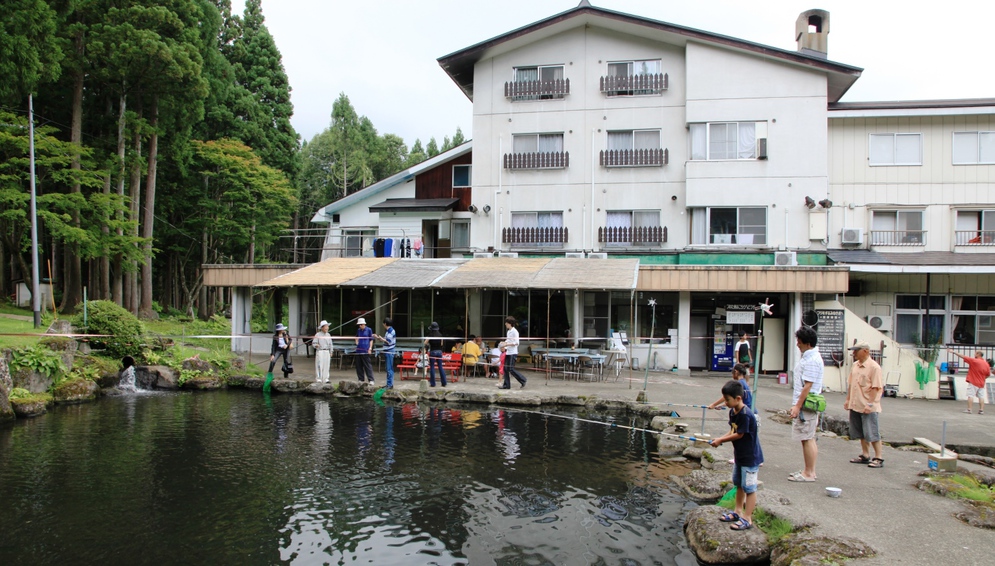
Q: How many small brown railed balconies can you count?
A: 6